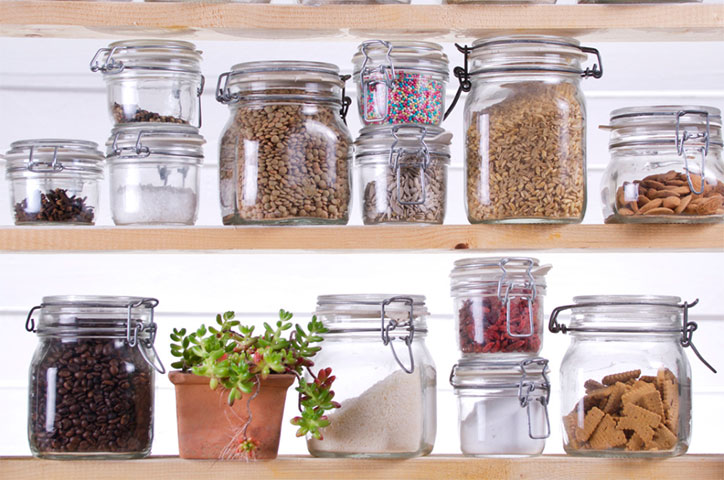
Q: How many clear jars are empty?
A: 0